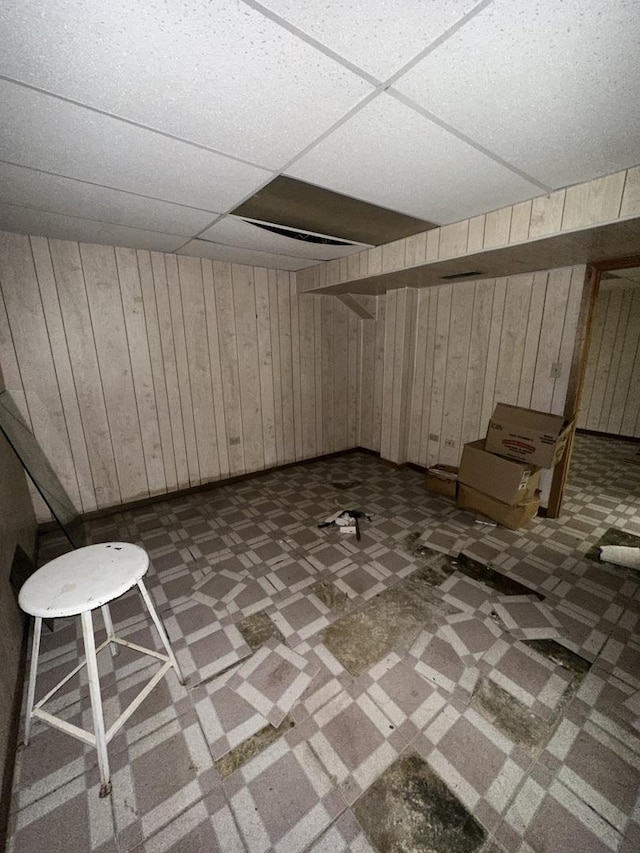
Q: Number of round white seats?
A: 1